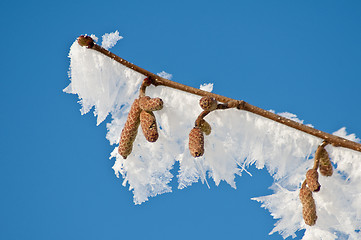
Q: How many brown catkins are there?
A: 9